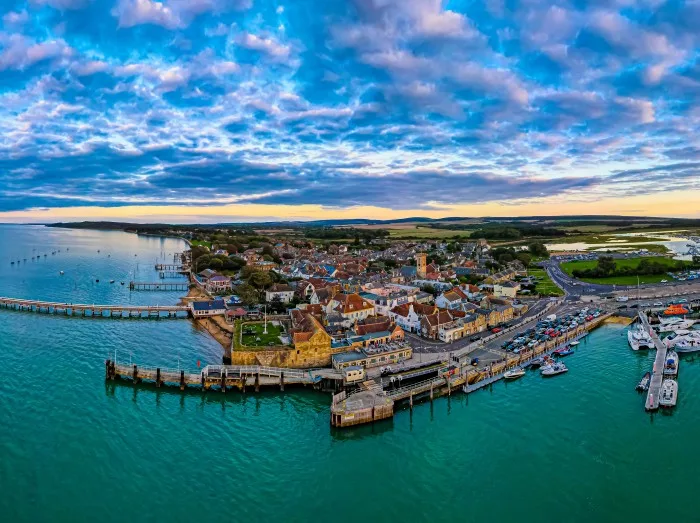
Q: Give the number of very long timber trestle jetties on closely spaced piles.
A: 1